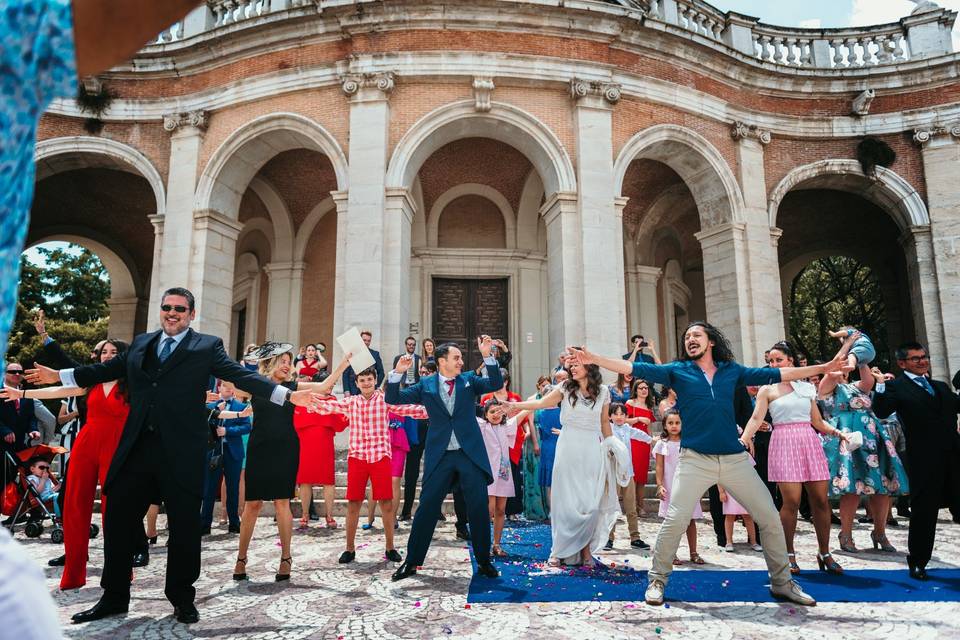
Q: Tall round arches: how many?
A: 5